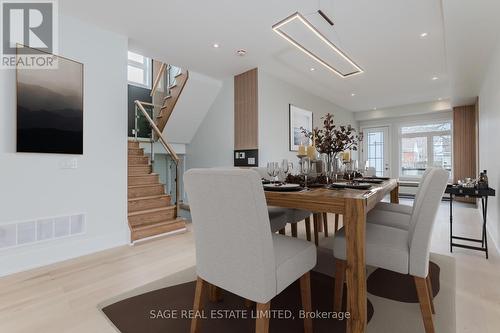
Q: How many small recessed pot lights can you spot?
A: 7